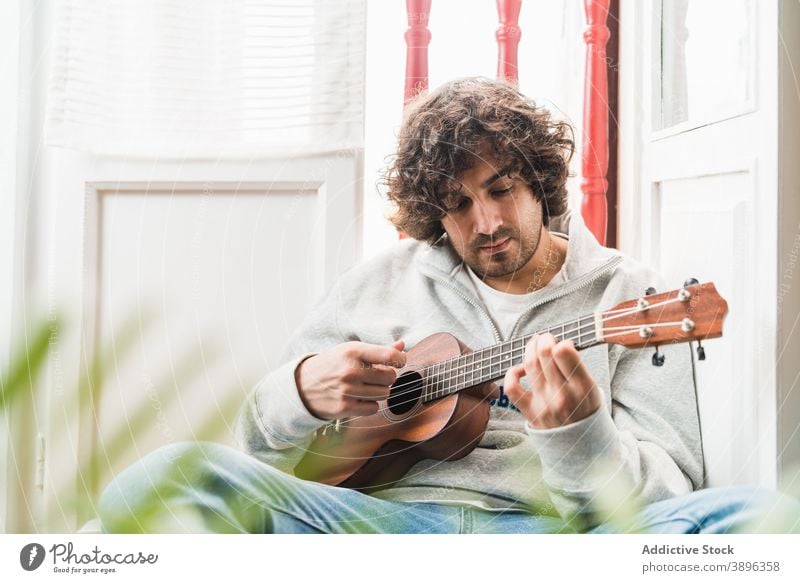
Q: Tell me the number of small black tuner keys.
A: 4